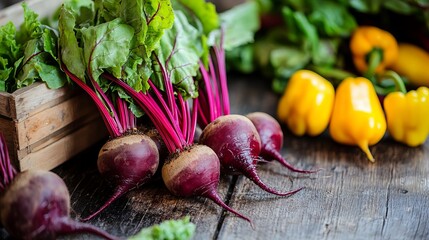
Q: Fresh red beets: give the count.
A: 5